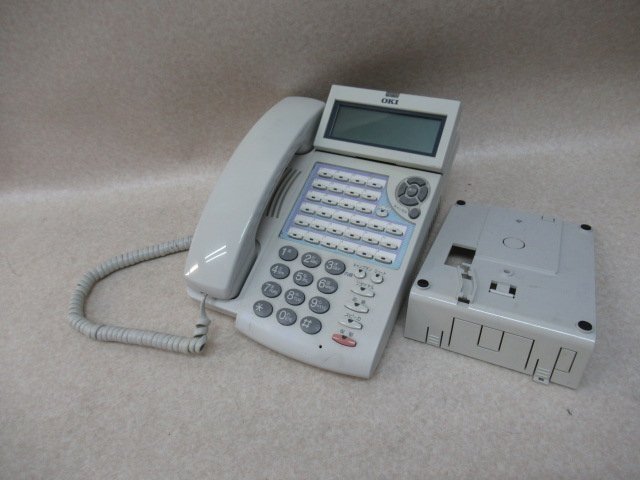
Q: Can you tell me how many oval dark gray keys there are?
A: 12